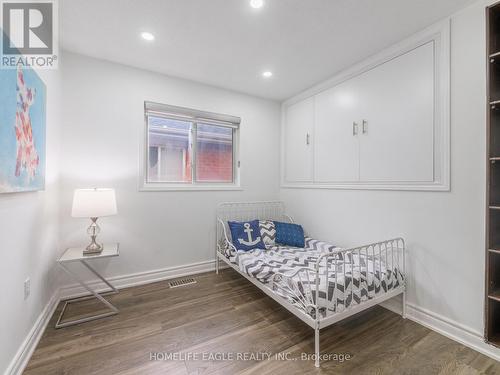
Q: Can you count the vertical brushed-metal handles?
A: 3